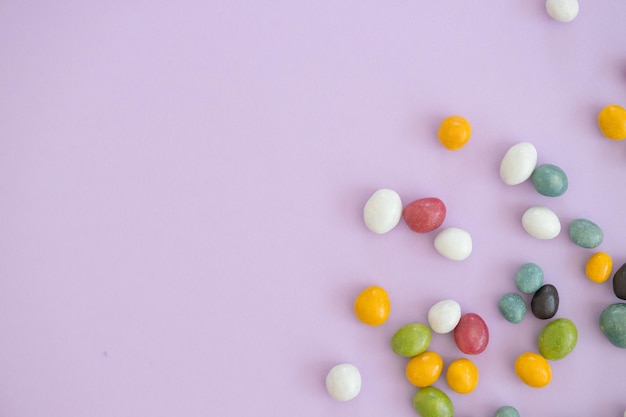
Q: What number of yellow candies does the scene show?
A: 7